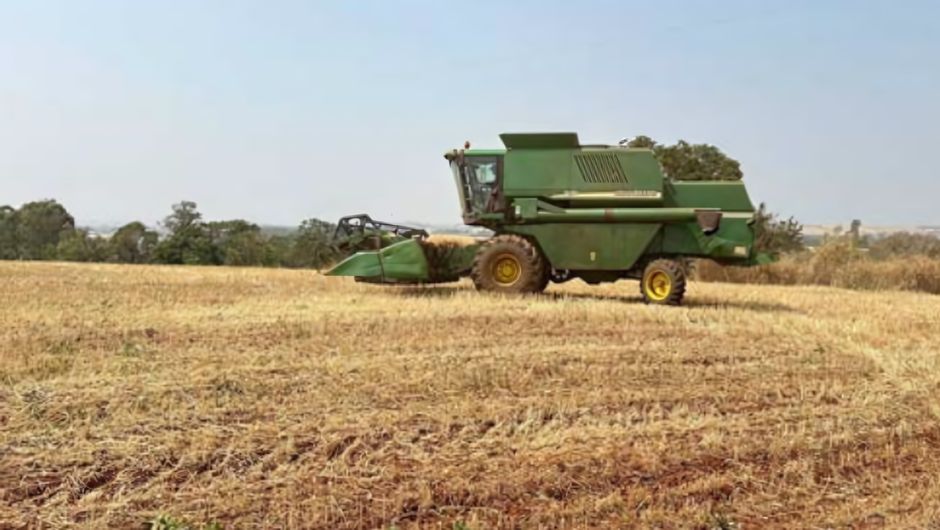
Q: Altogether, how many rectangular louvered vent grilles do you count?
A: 1